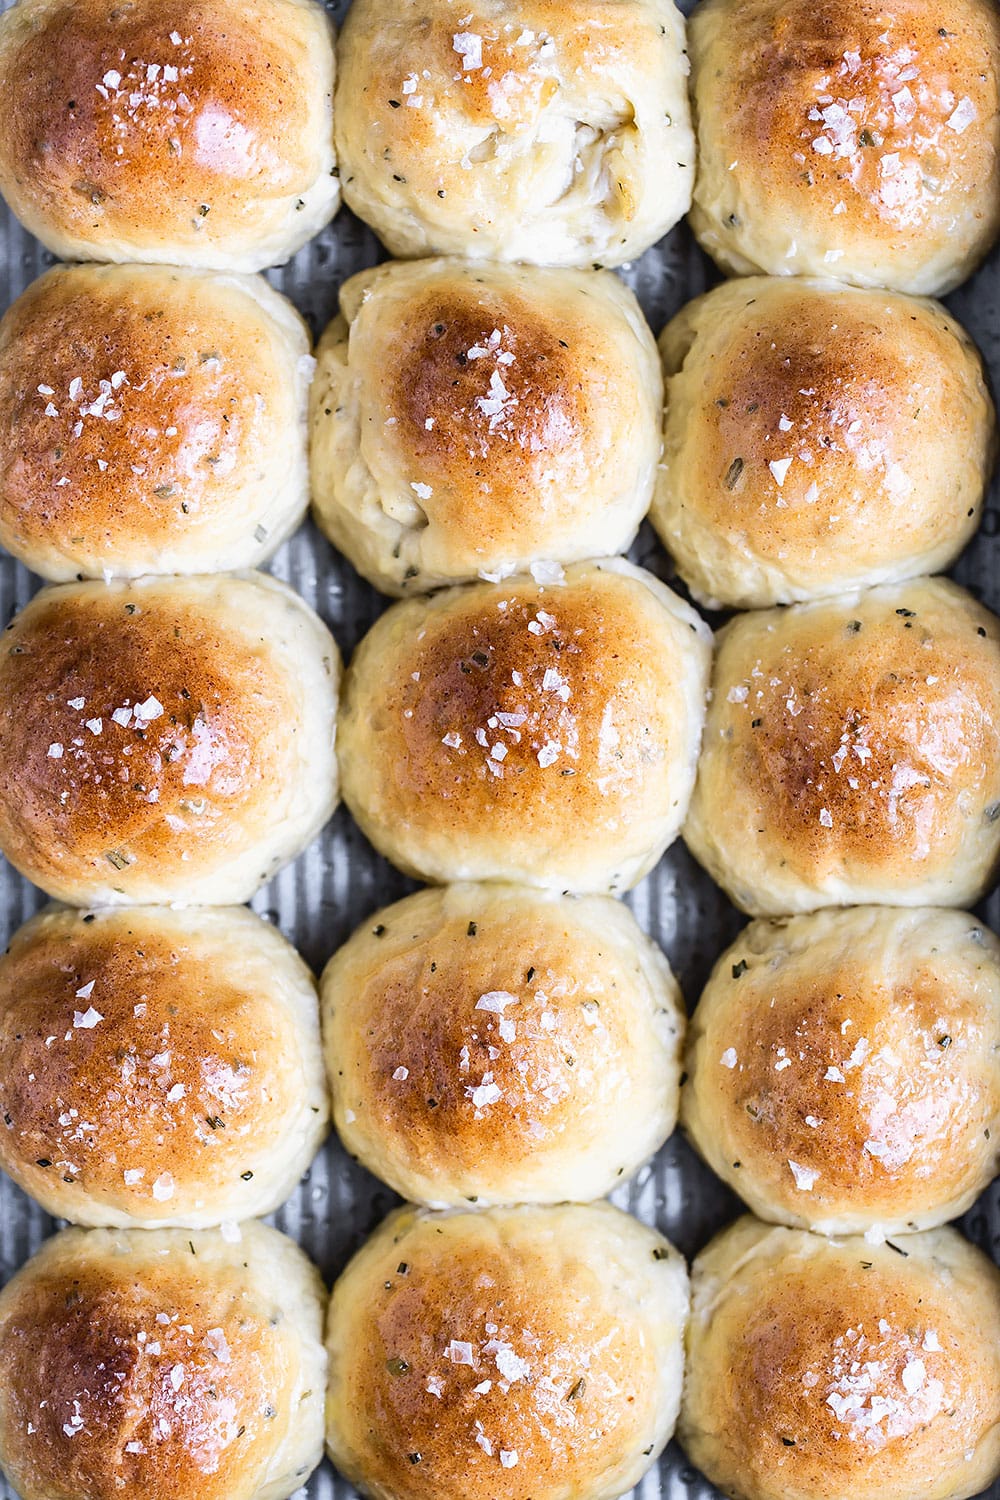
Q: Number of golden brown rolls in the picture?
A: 15